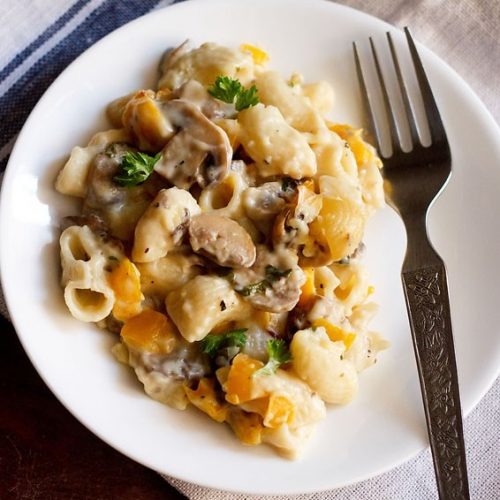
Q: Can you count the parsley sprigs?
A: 4